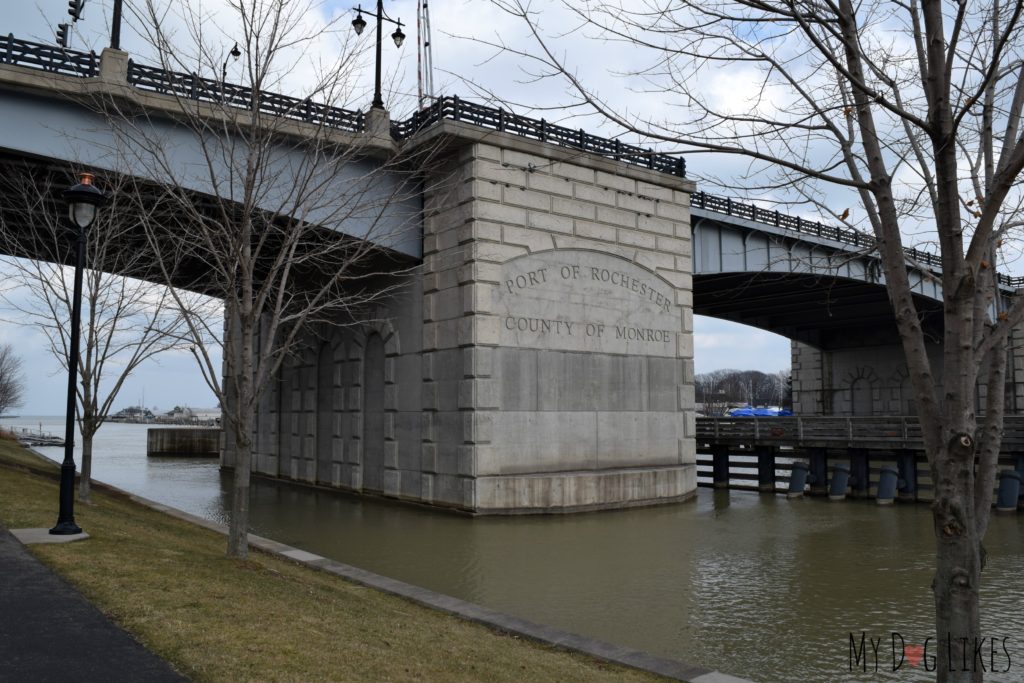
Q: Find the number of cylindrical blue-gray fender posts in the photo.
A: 4